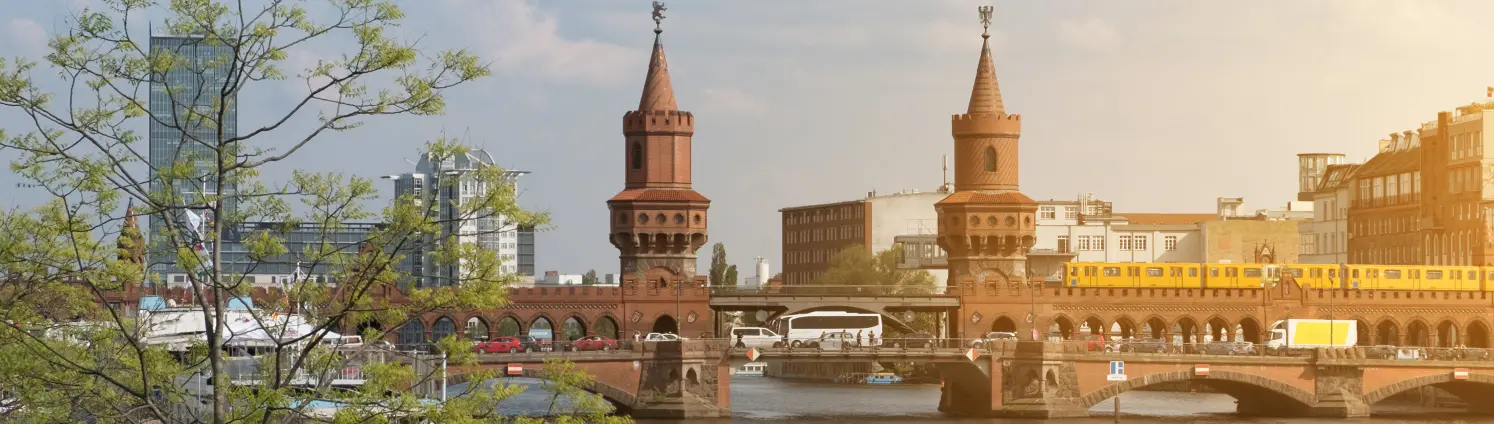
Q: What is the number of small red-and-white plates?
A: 5